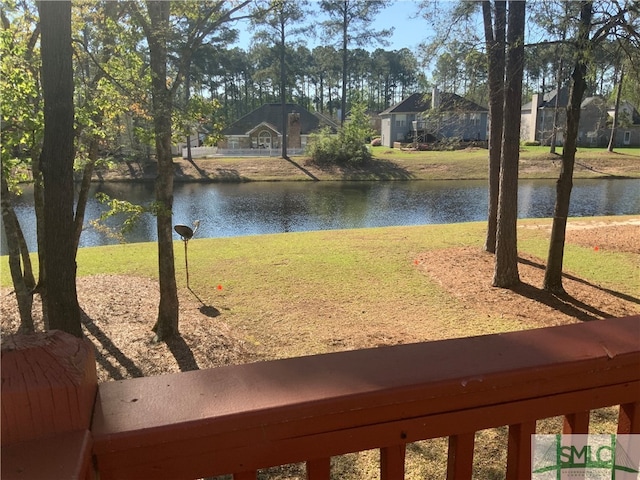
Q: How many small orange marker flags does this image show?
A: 3